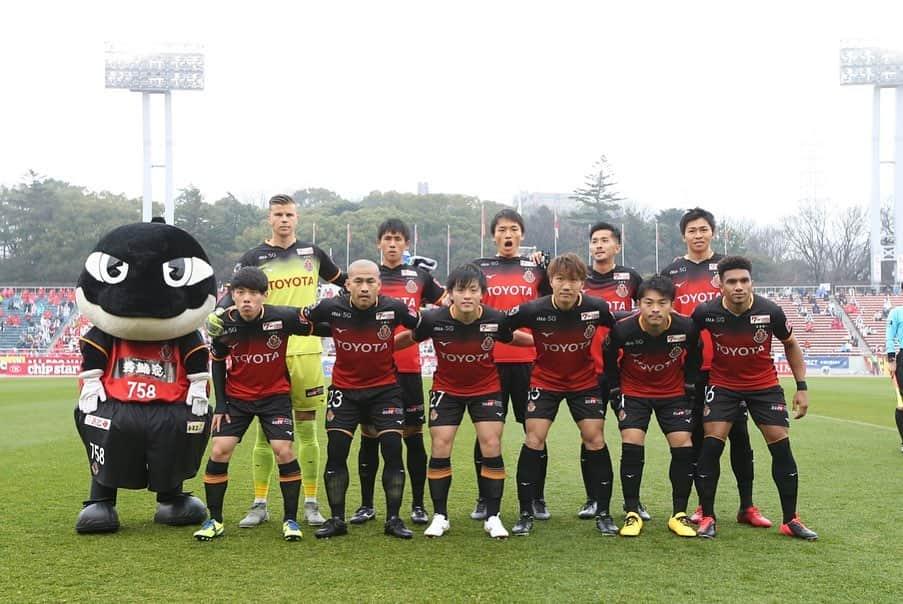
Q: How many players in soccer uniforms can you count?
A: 11